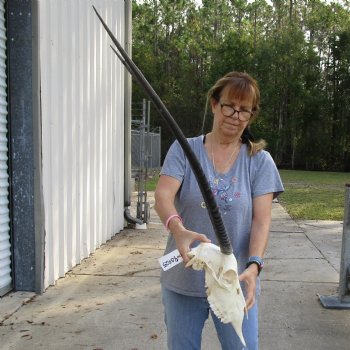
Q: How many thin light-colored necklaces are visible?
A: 1